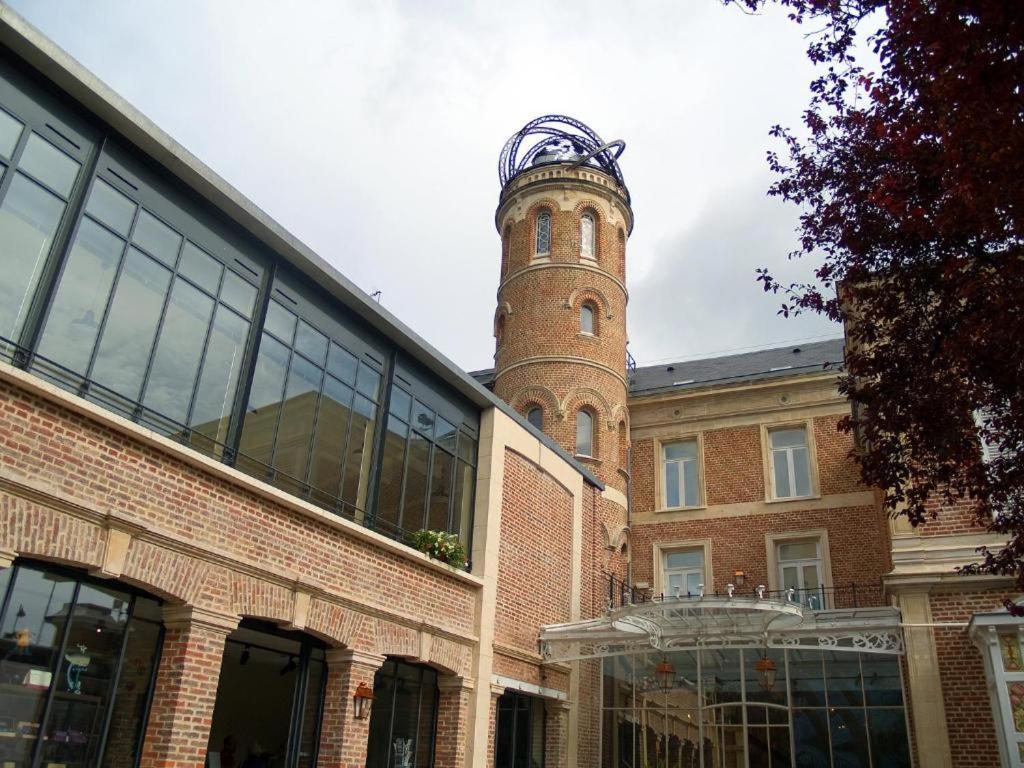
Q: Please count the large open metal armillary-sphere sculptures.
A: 1